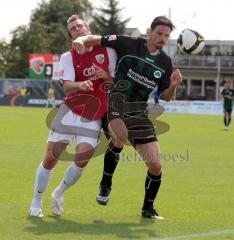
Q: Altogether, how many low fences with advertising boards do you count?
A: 2